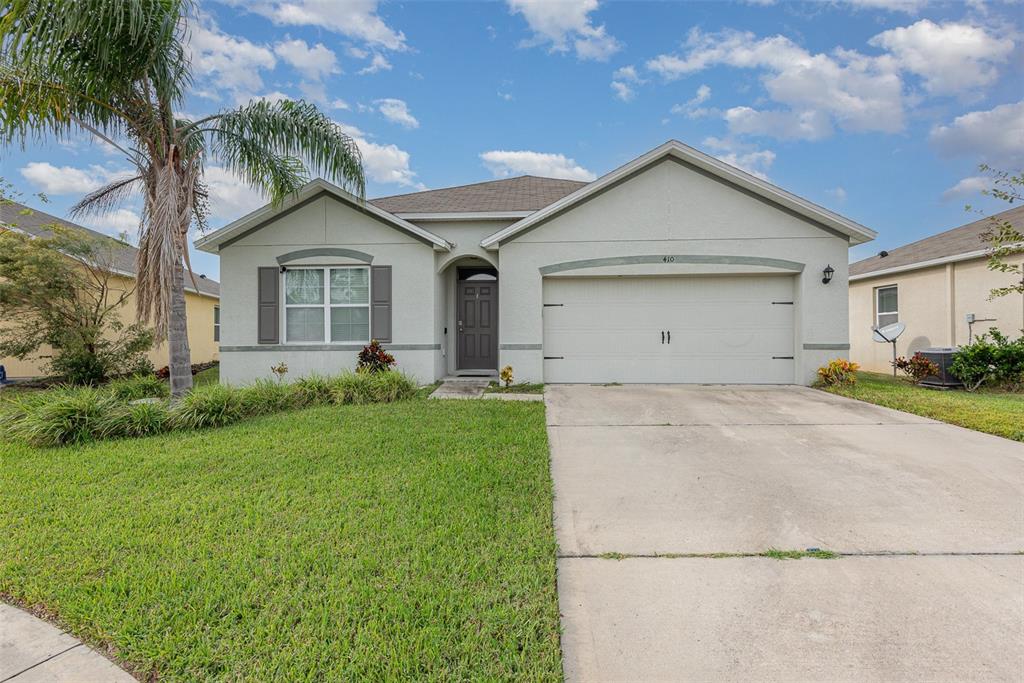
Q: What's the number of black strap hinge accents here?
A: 4